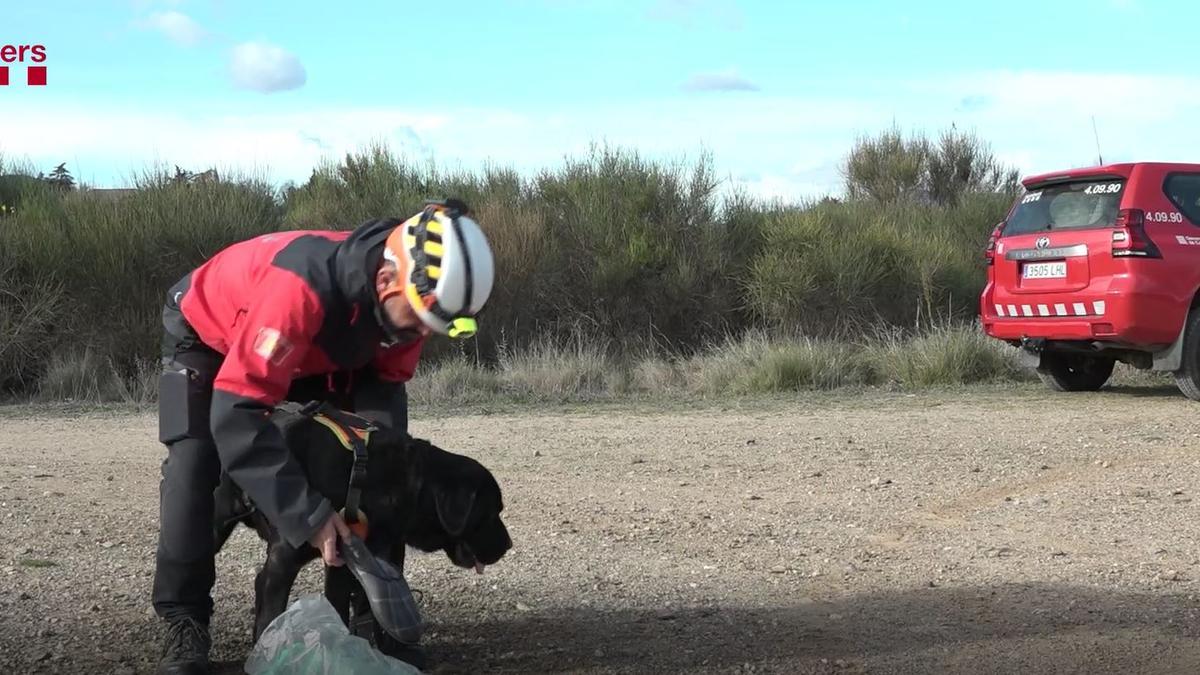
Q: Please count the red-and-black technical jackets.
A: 1